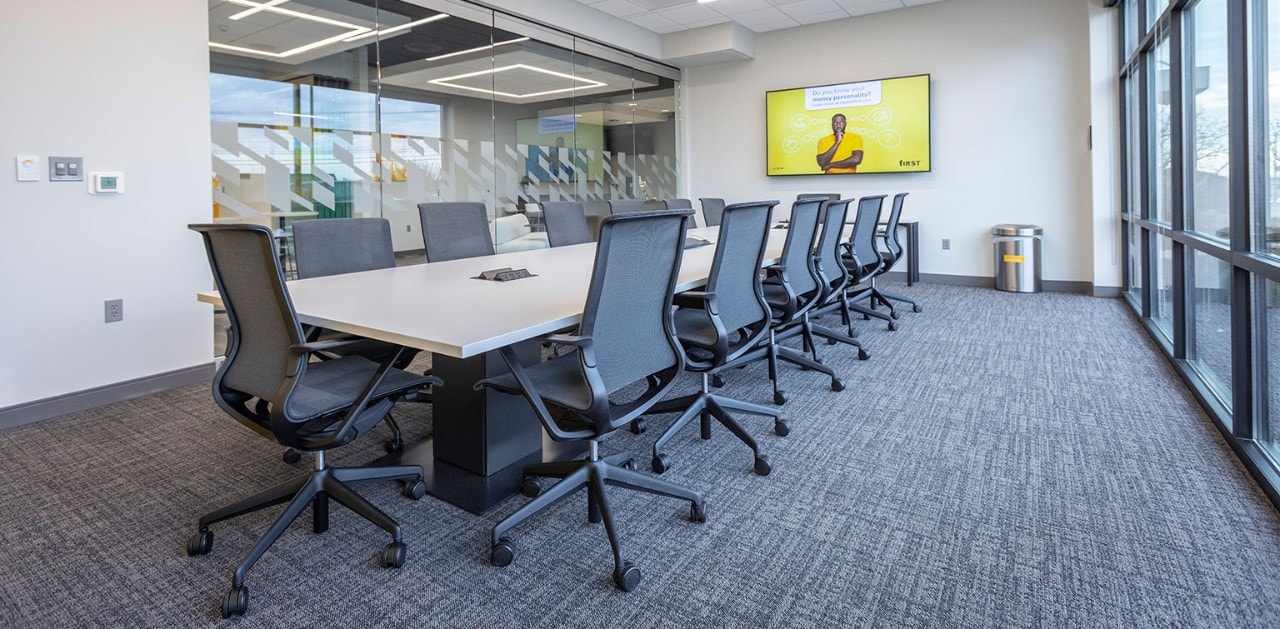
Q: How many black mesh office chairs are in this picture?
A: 14